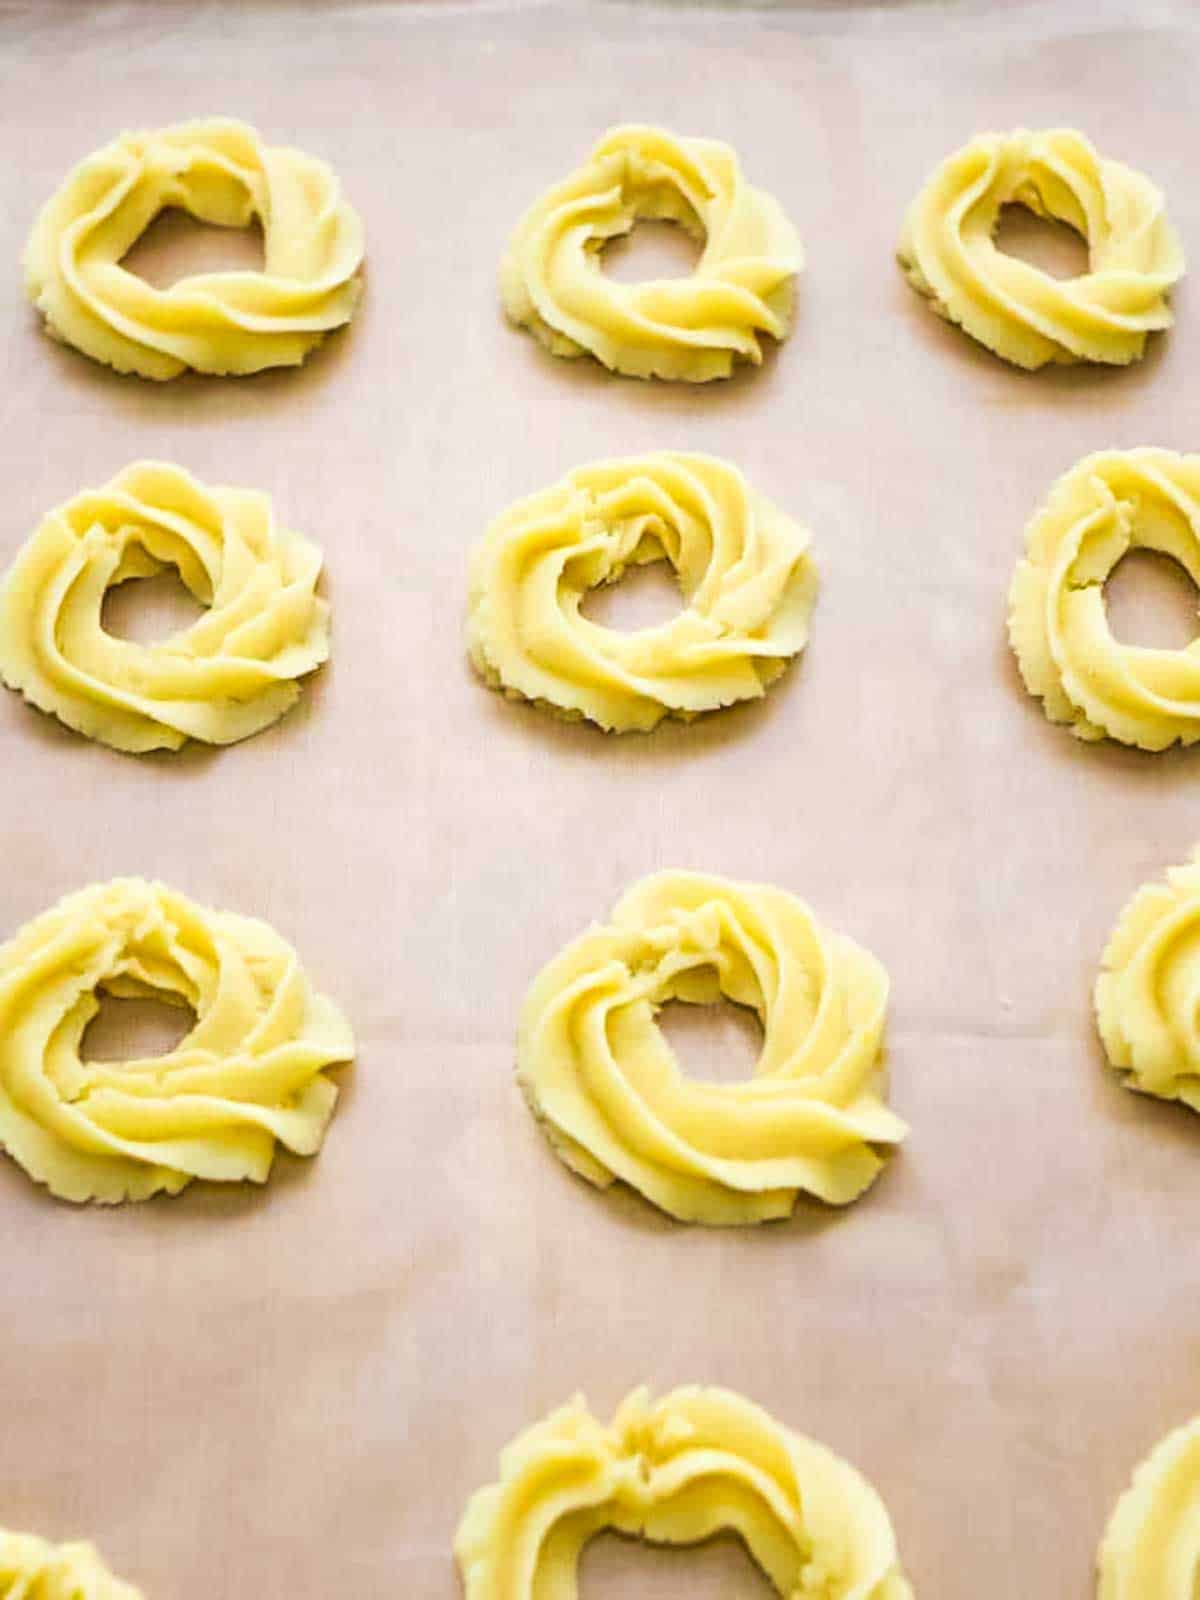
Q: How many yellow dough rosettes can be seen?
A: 12